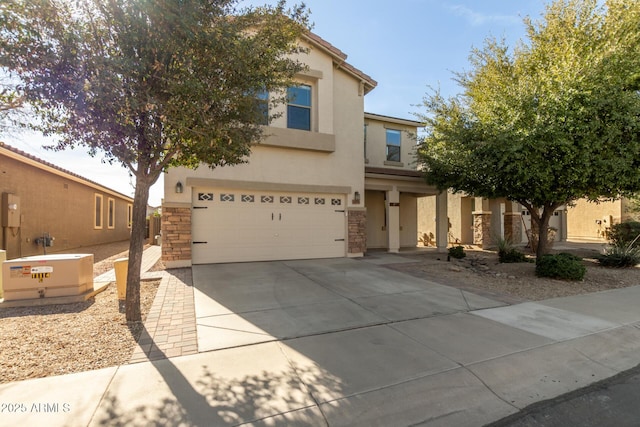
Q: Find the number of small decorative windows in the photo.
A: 8